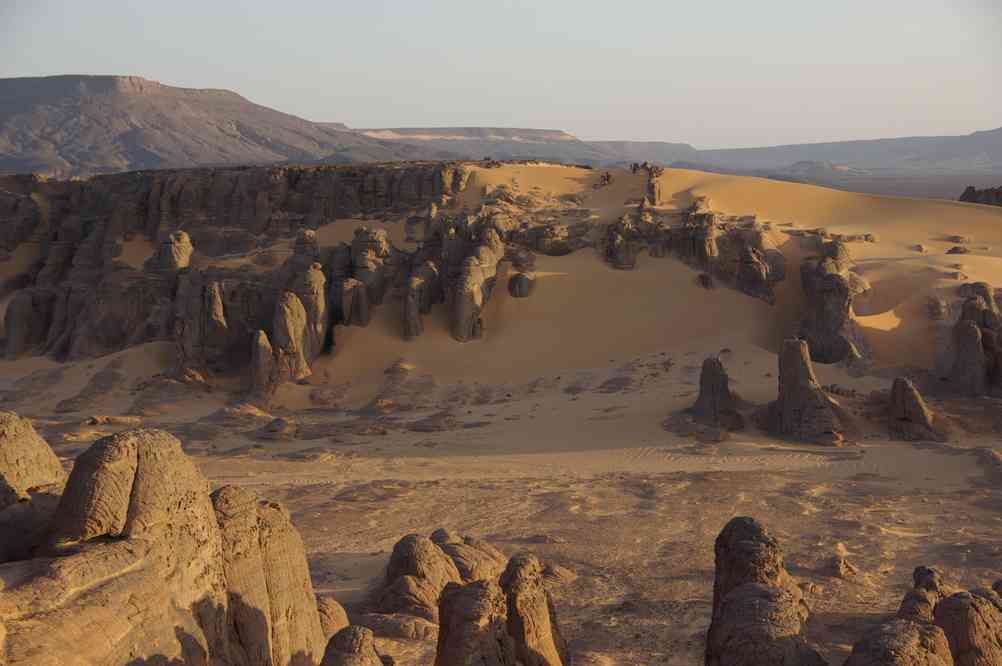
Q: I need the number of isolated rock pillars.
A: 3